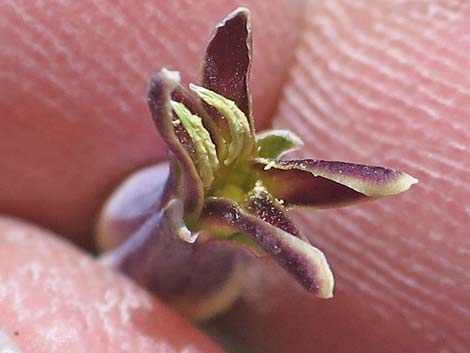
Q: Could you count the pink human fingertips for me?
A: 3